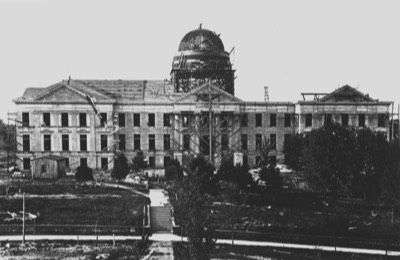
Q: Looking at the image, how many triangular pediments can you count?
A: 3